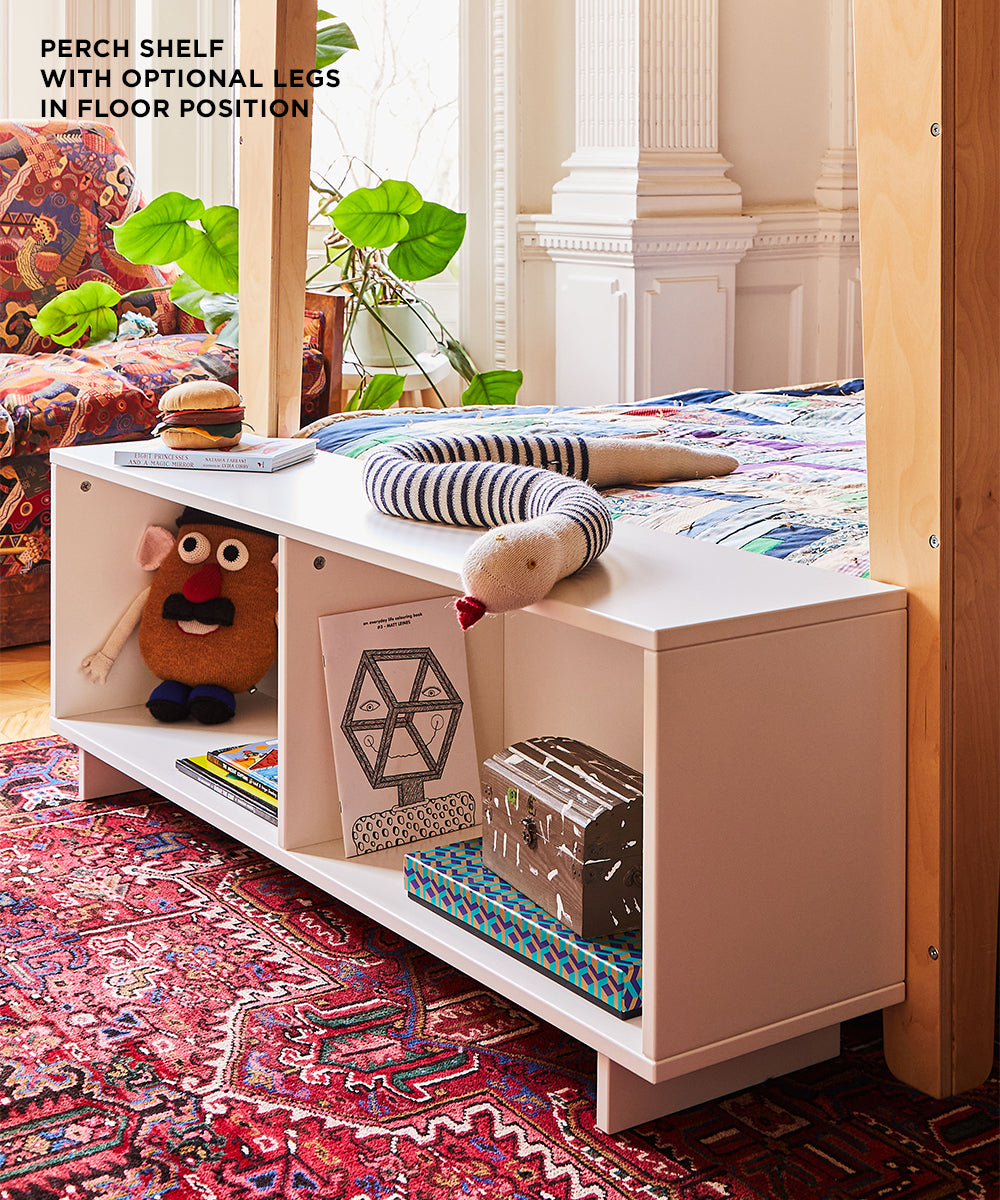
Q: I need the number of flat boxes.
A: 1